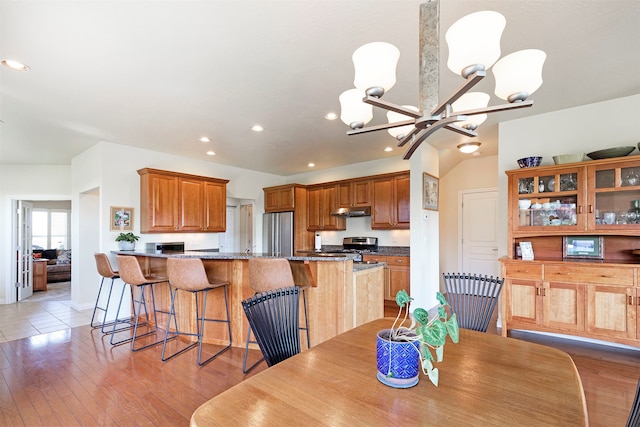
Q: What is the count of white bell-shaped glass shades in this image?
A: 6